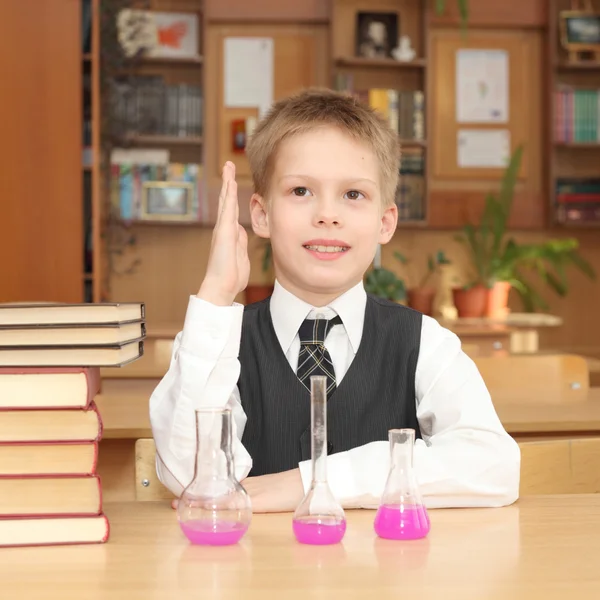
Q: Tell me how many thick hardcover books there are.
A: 5